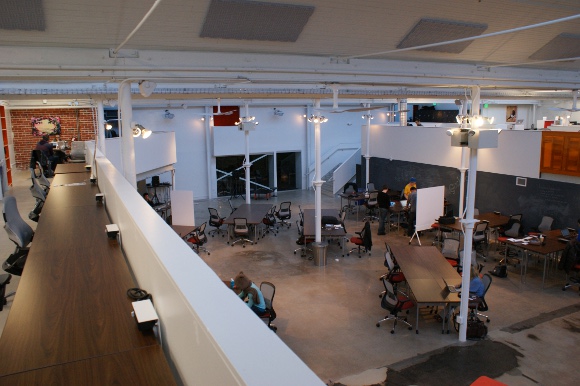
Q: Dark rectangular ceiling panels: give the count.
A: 4